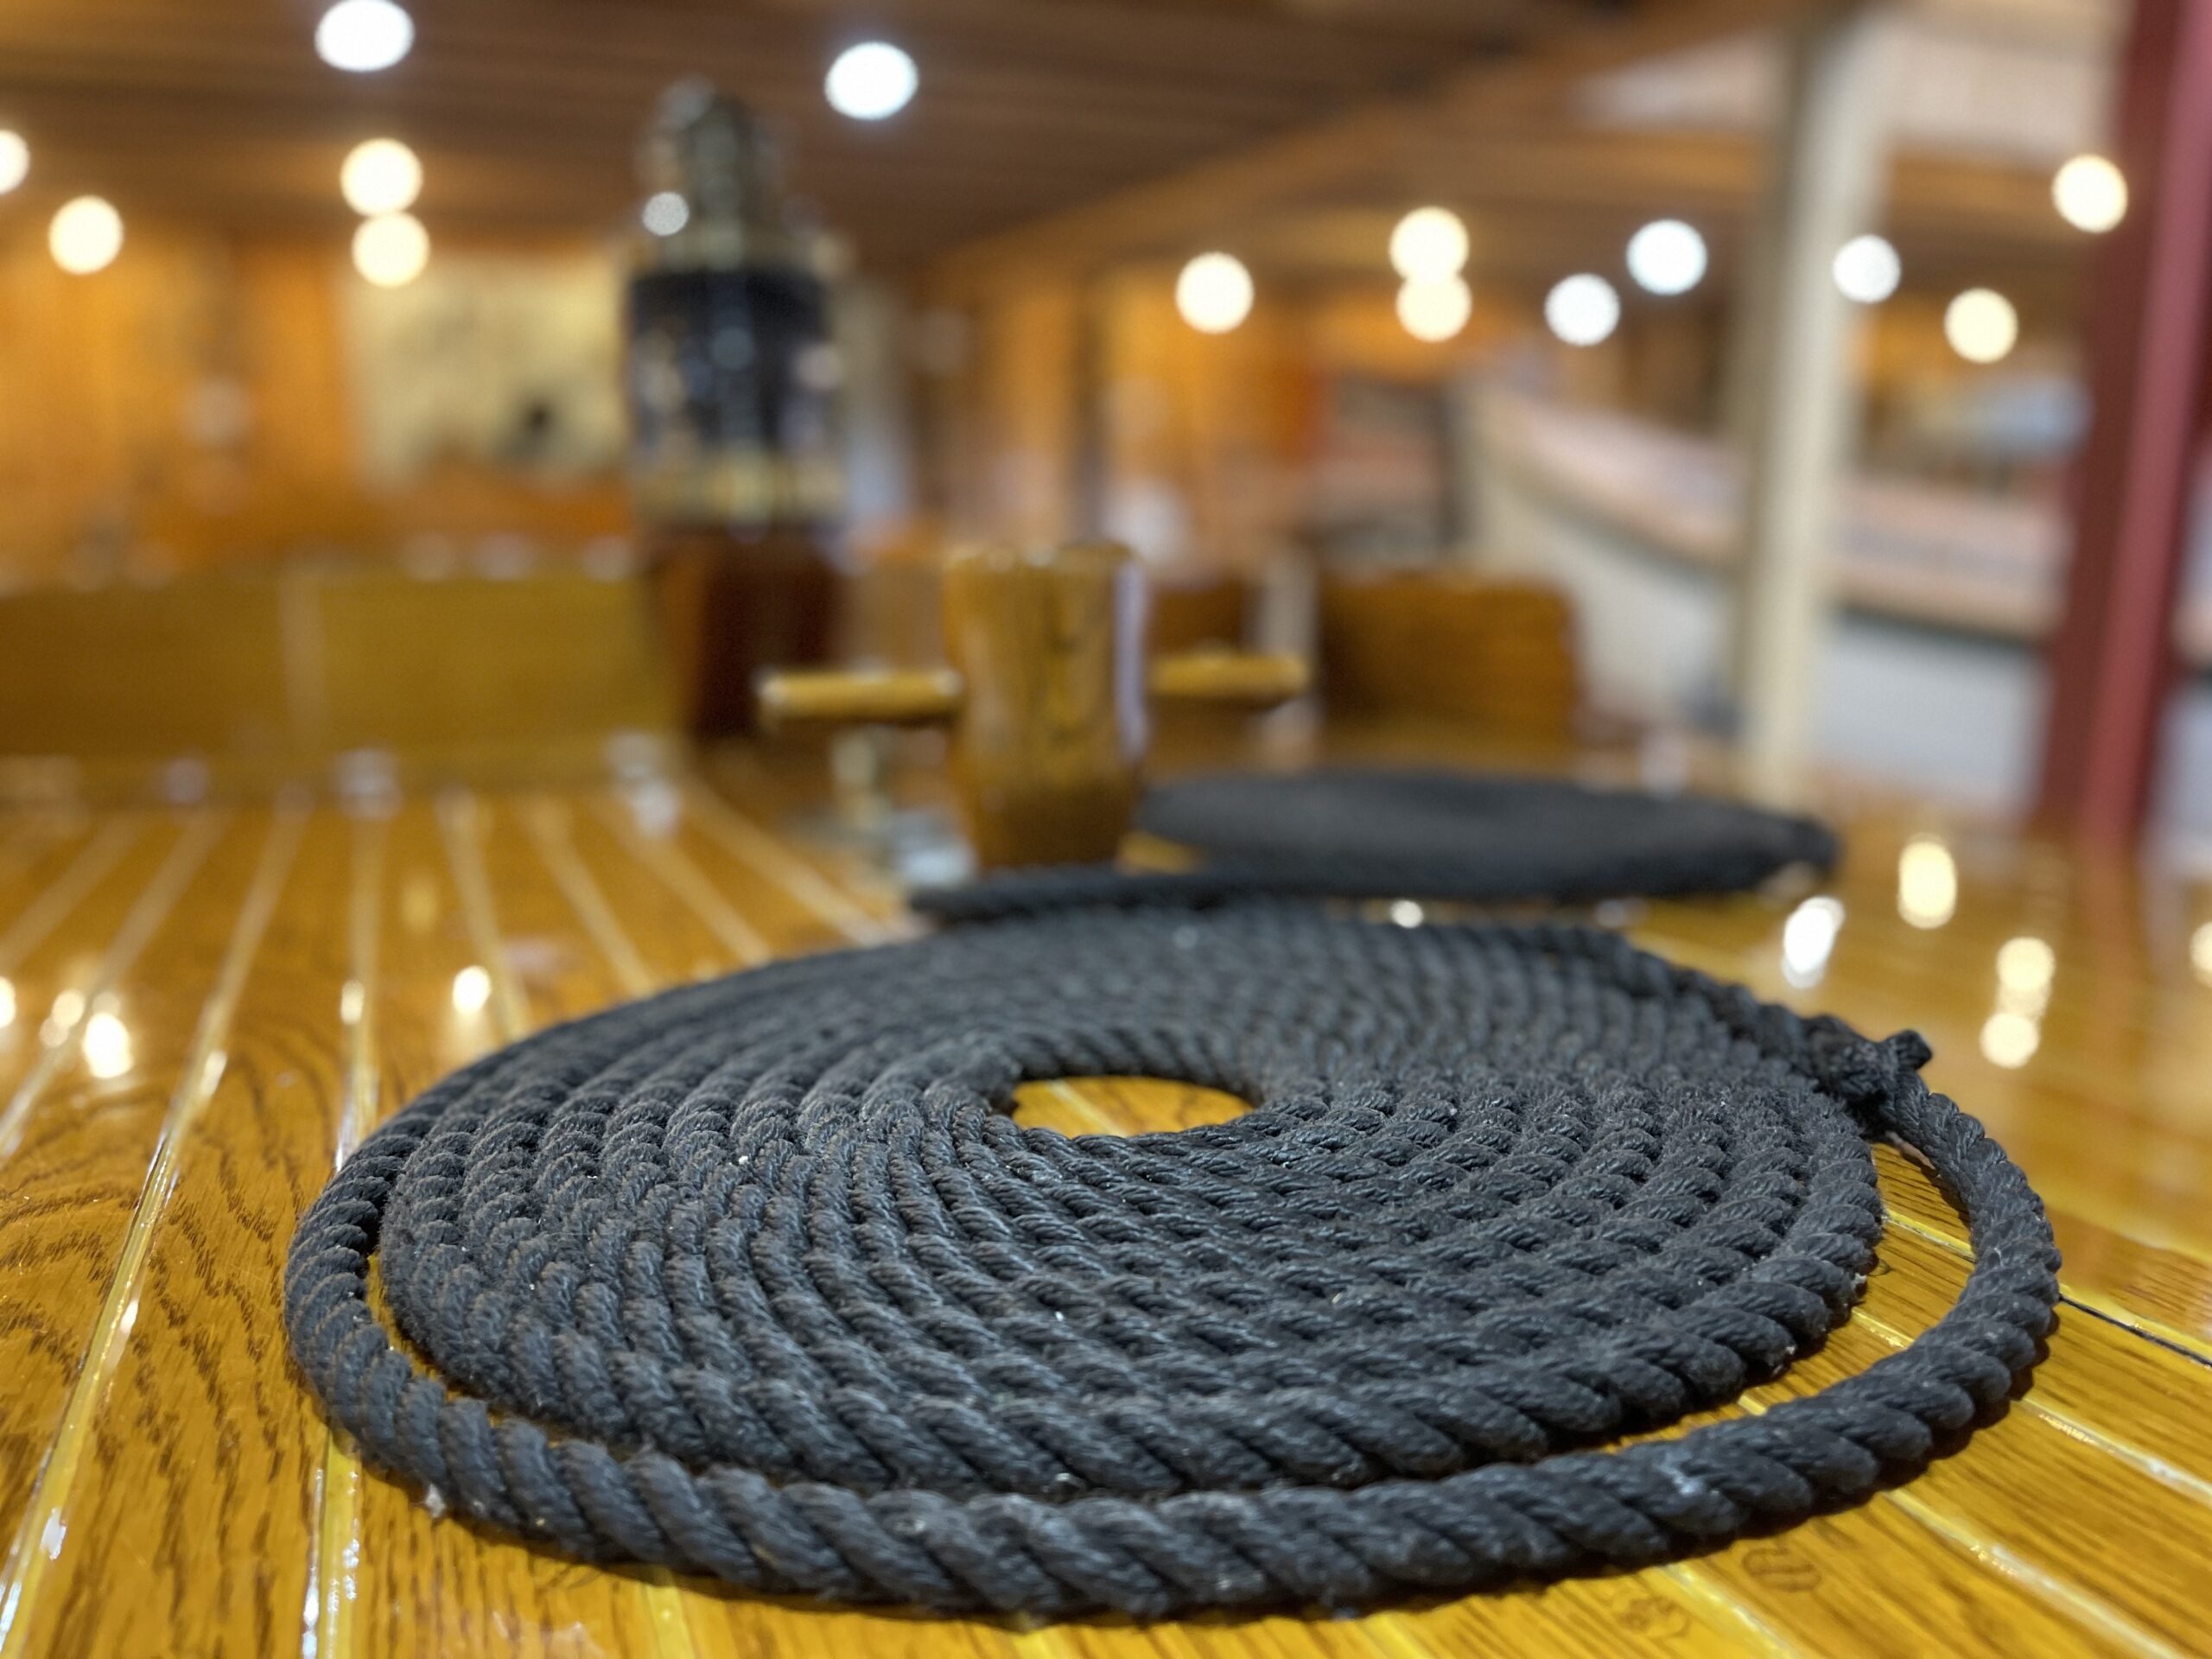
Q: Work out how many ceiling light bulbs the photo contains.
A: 14